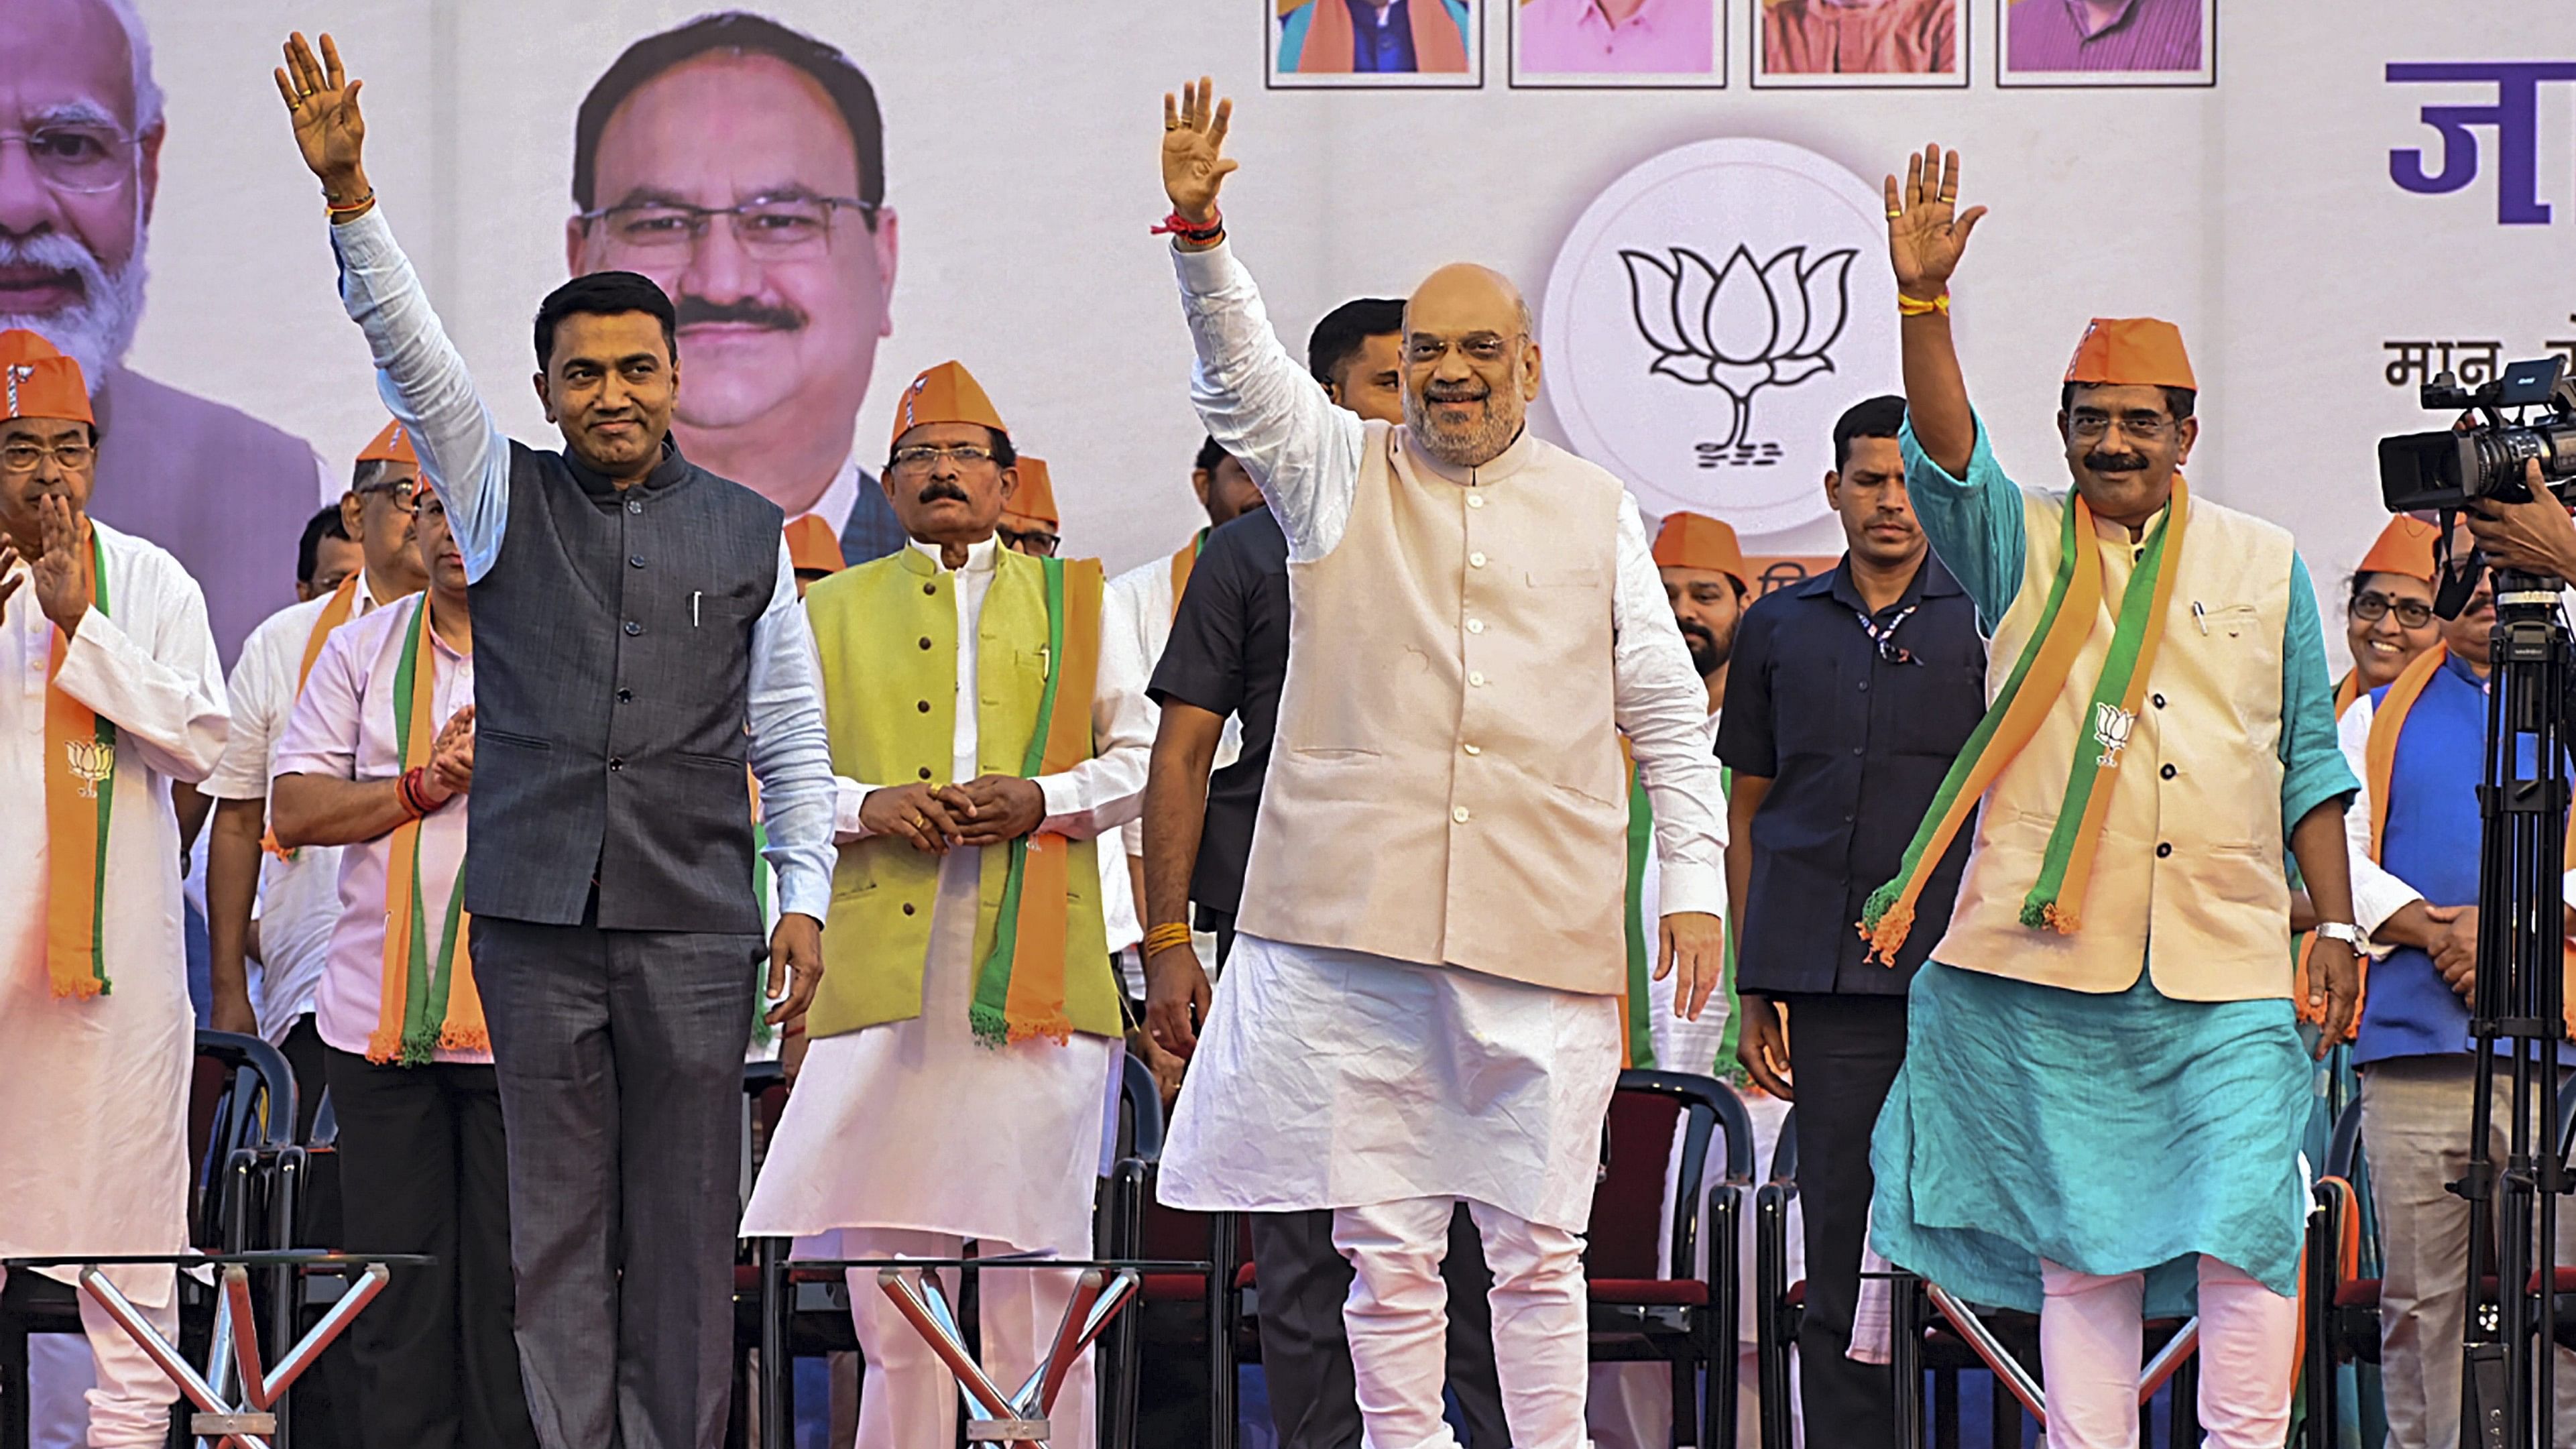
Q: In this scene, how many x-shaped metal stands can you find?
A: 3